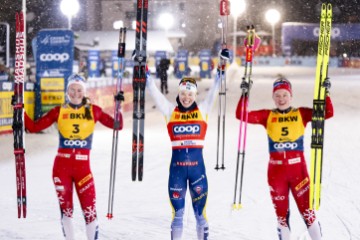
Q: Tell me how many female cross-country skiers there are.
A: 3